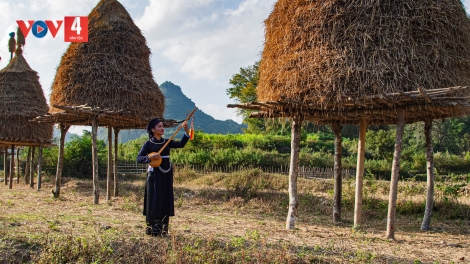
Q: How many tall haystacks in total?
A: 3